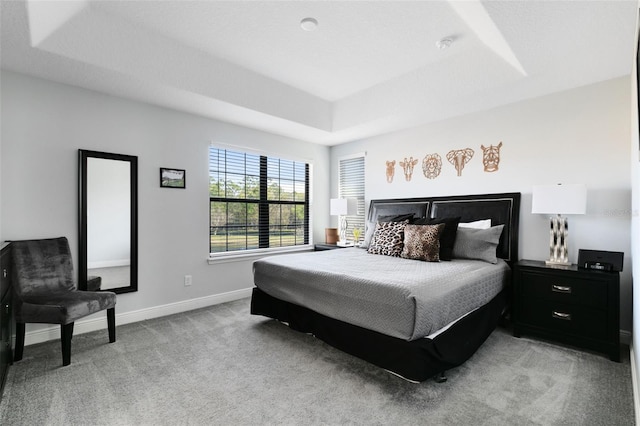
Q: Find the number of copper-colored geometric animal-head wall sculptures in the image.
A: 5